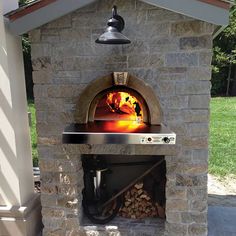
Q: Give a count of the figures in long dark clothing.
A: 0